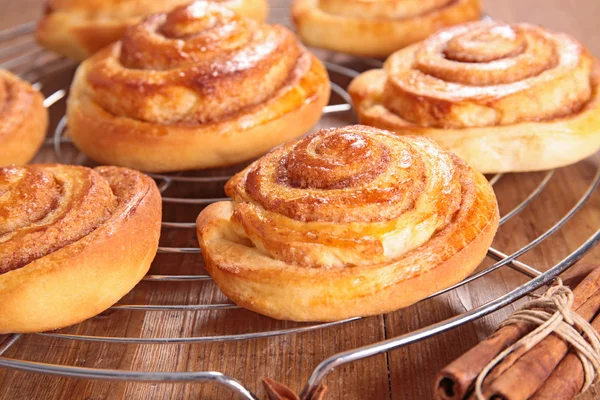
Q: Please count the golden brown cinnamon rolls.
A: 7